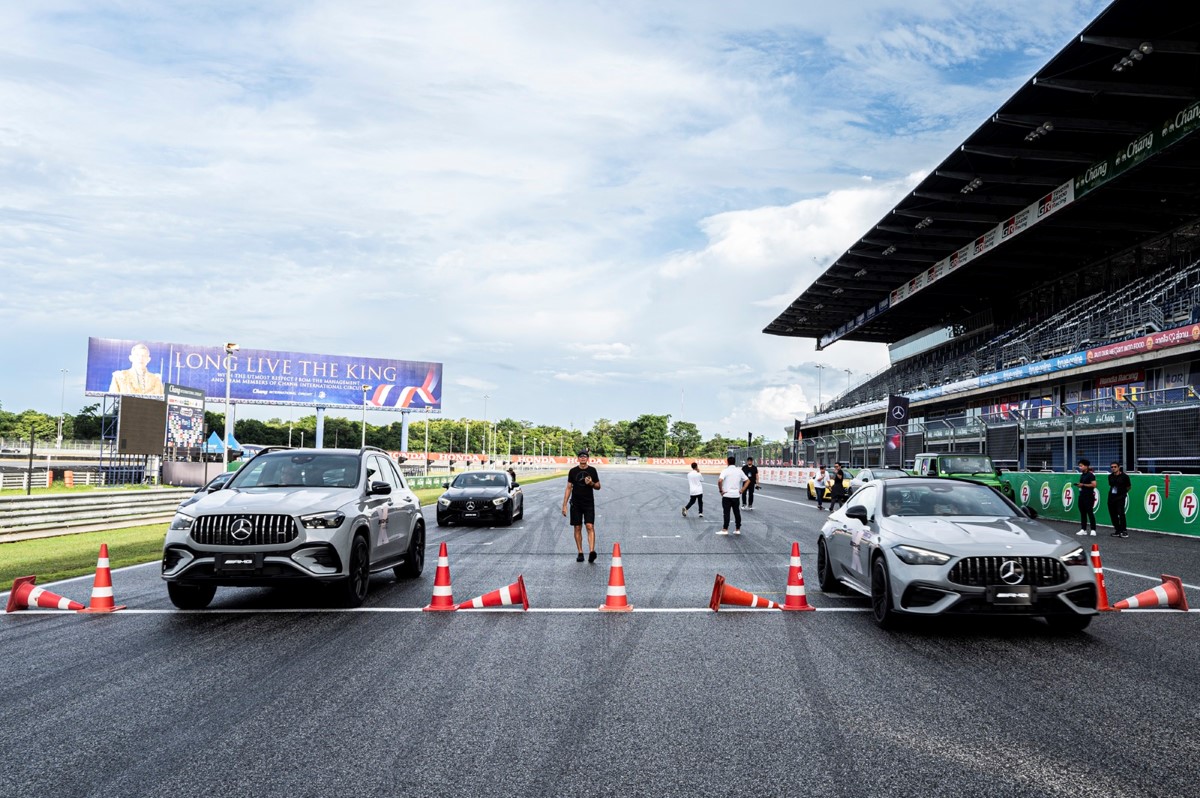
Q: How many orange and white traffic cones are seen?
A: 9